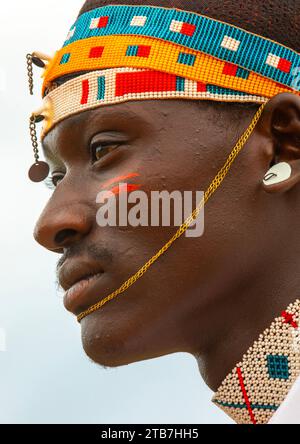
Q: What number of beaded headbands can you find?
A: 3